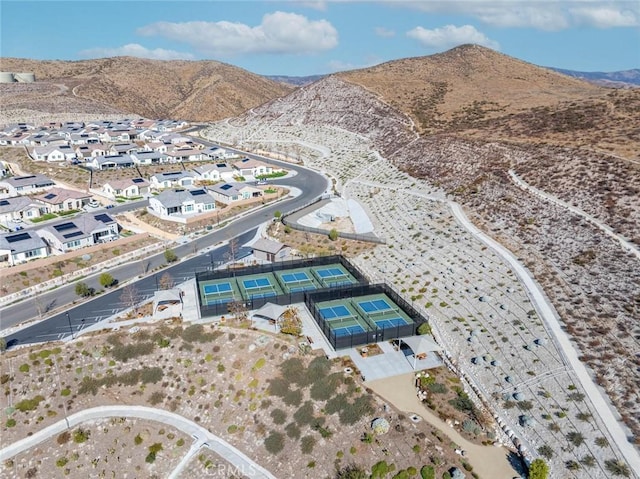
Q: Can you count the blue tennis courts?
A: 6